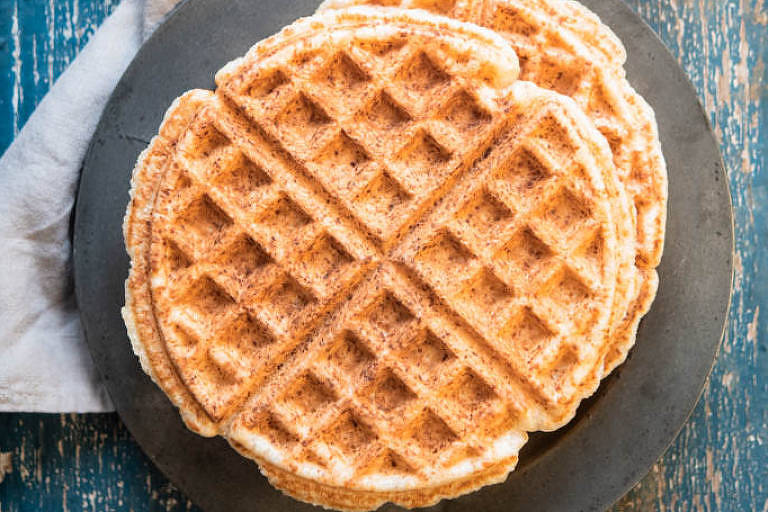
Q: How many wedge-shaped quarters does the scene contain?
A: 4